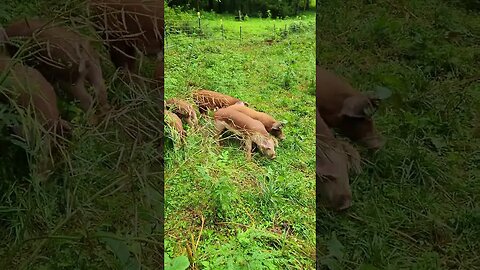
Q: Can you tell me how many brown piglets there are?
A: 5